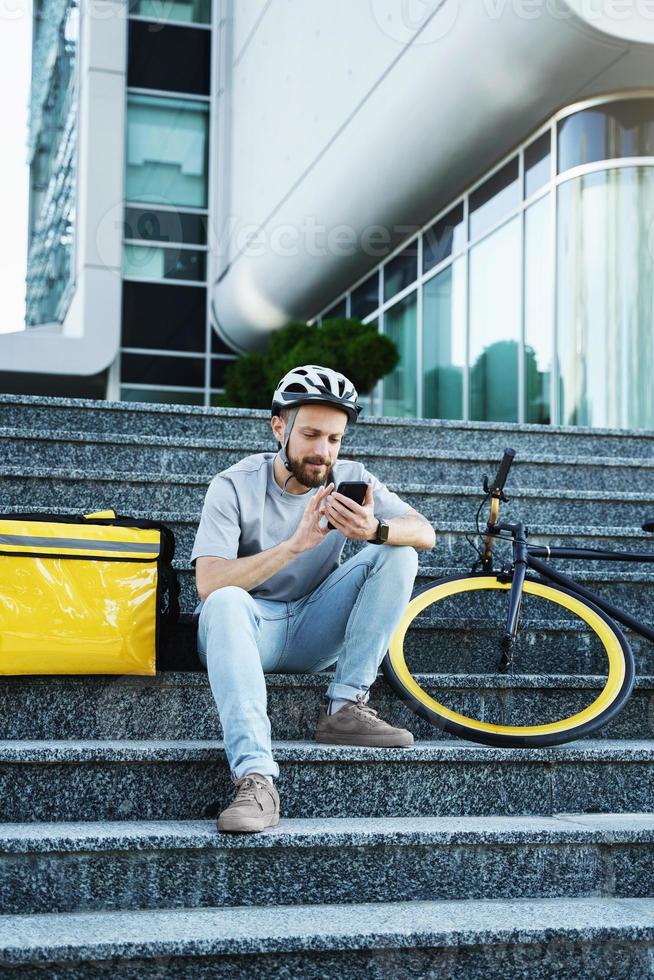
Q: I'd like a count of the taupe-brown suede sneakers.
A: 2